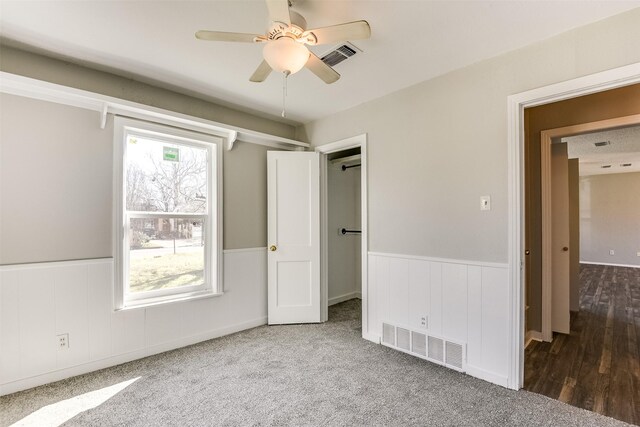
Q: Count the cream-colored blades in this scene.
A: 5